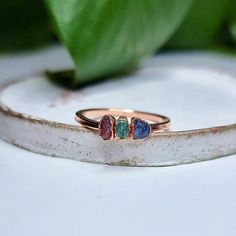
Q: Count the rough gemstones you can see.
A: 3